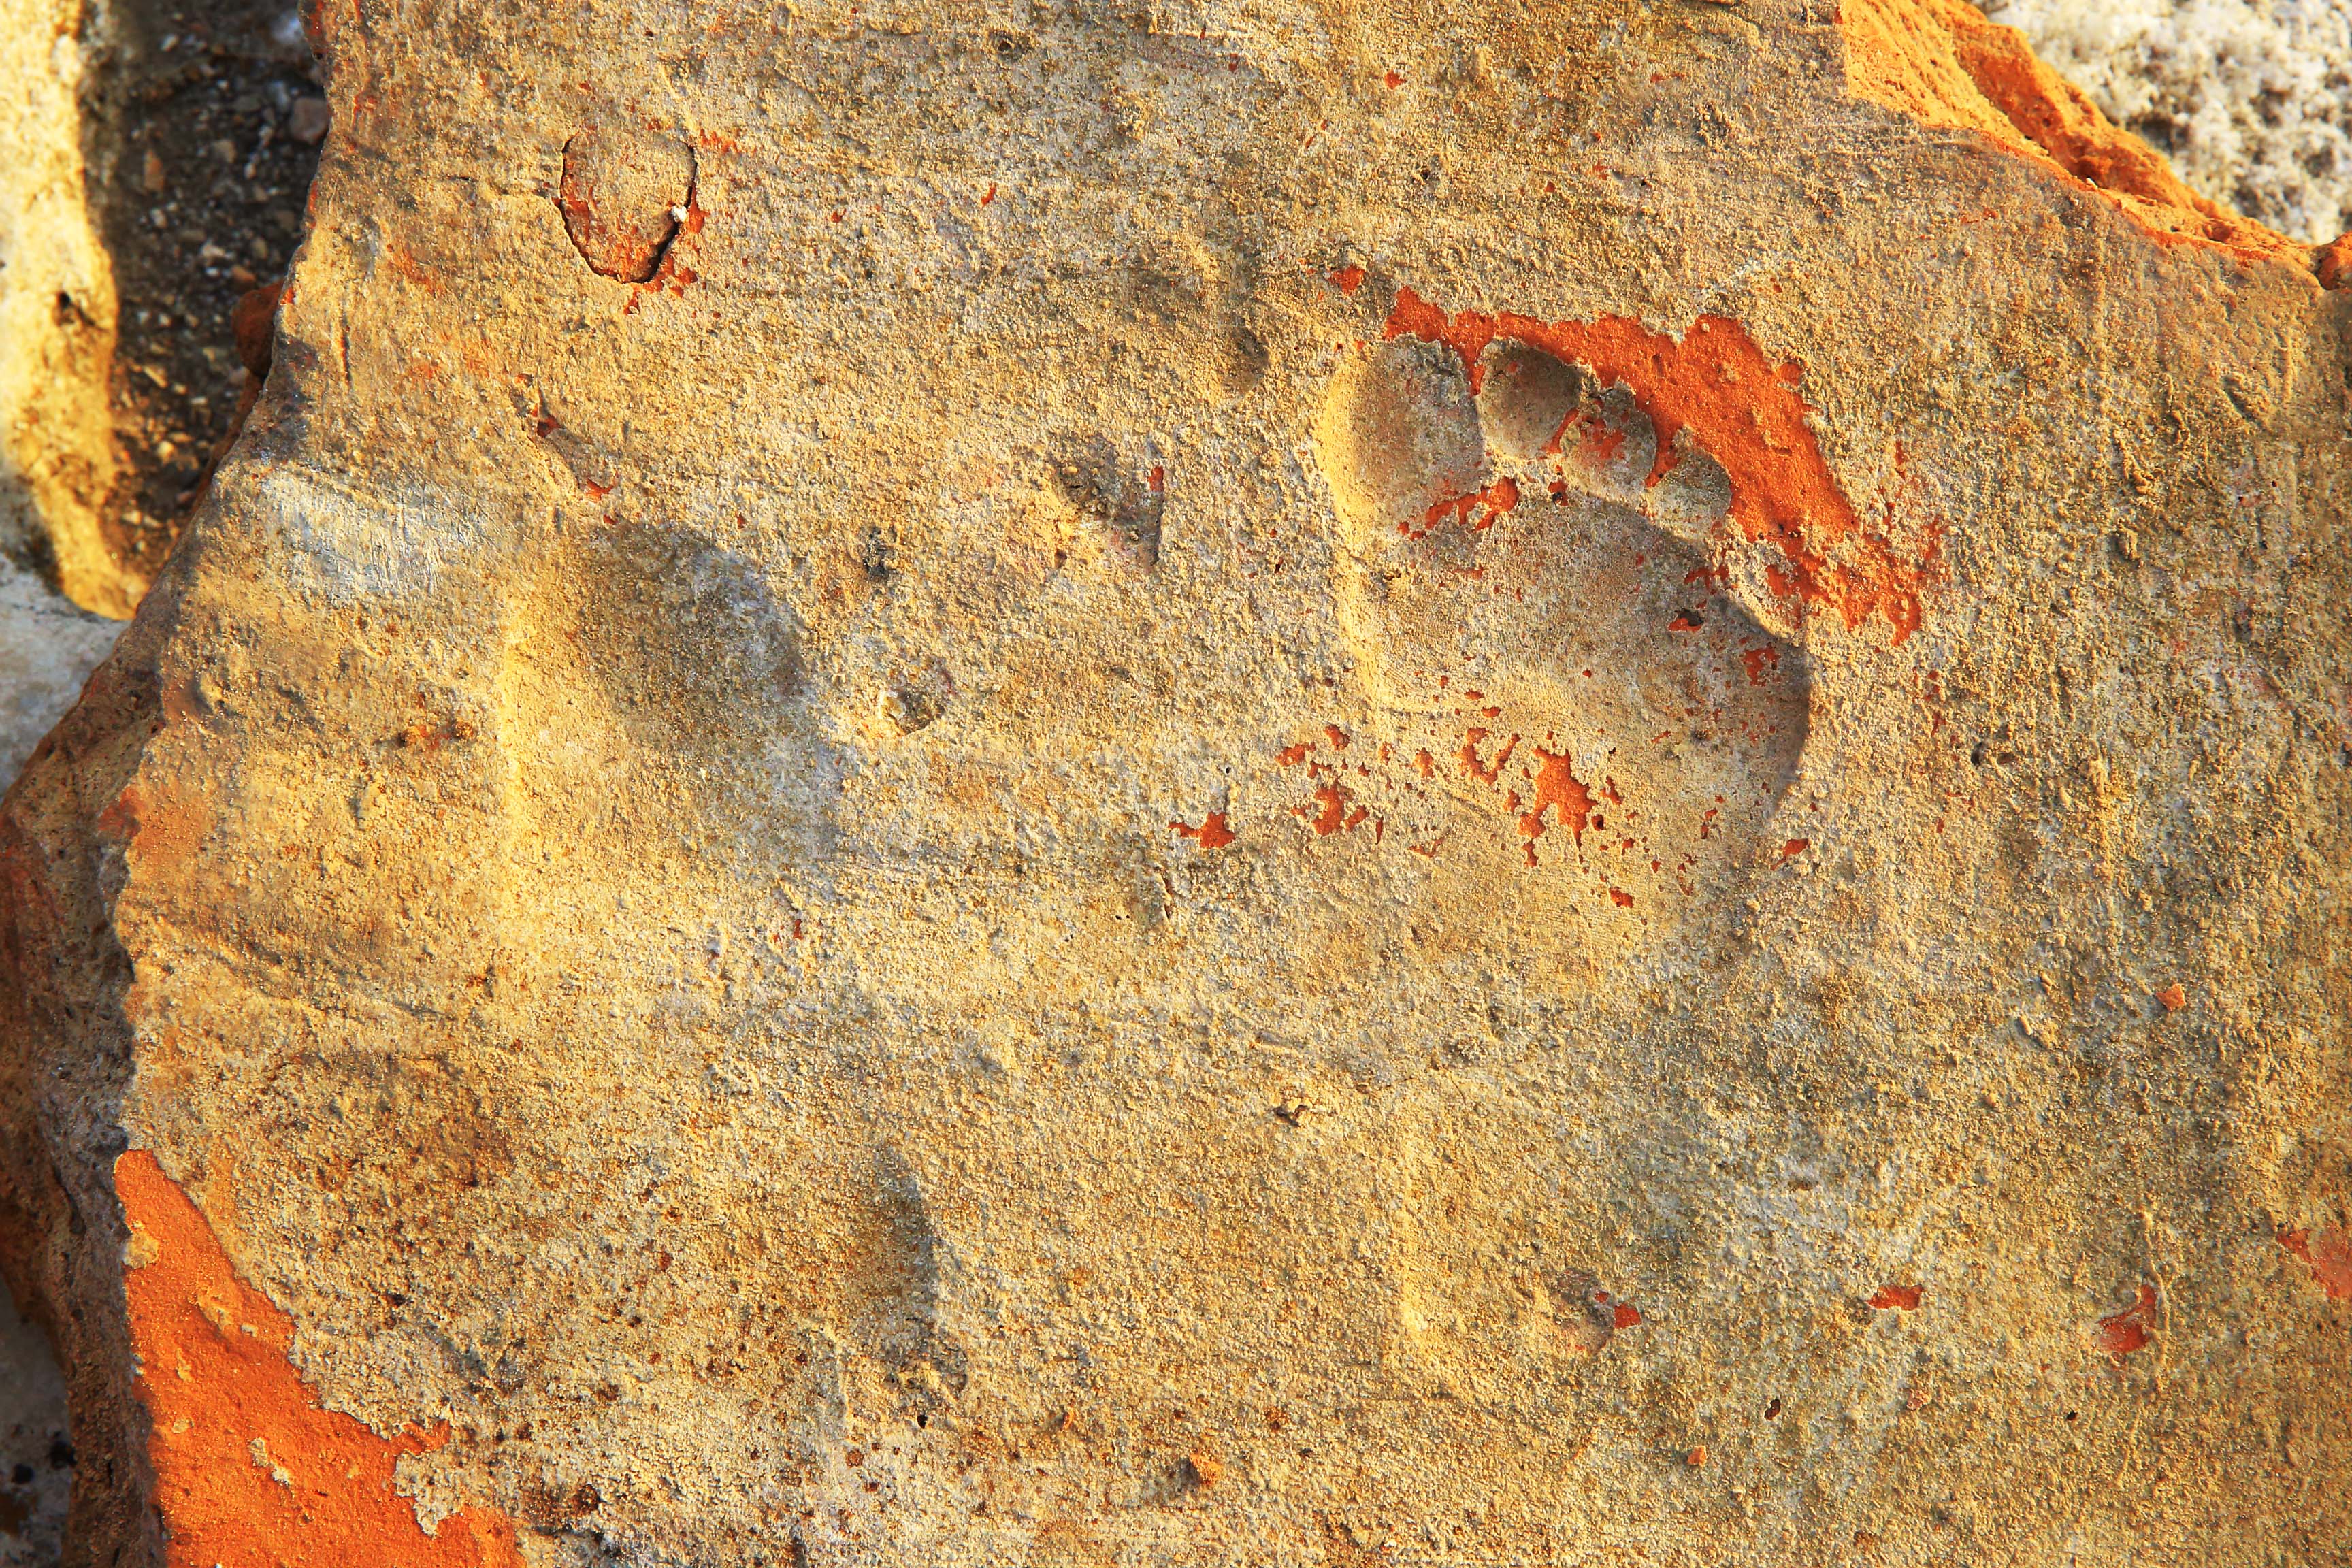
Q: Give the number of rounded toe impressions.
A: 4